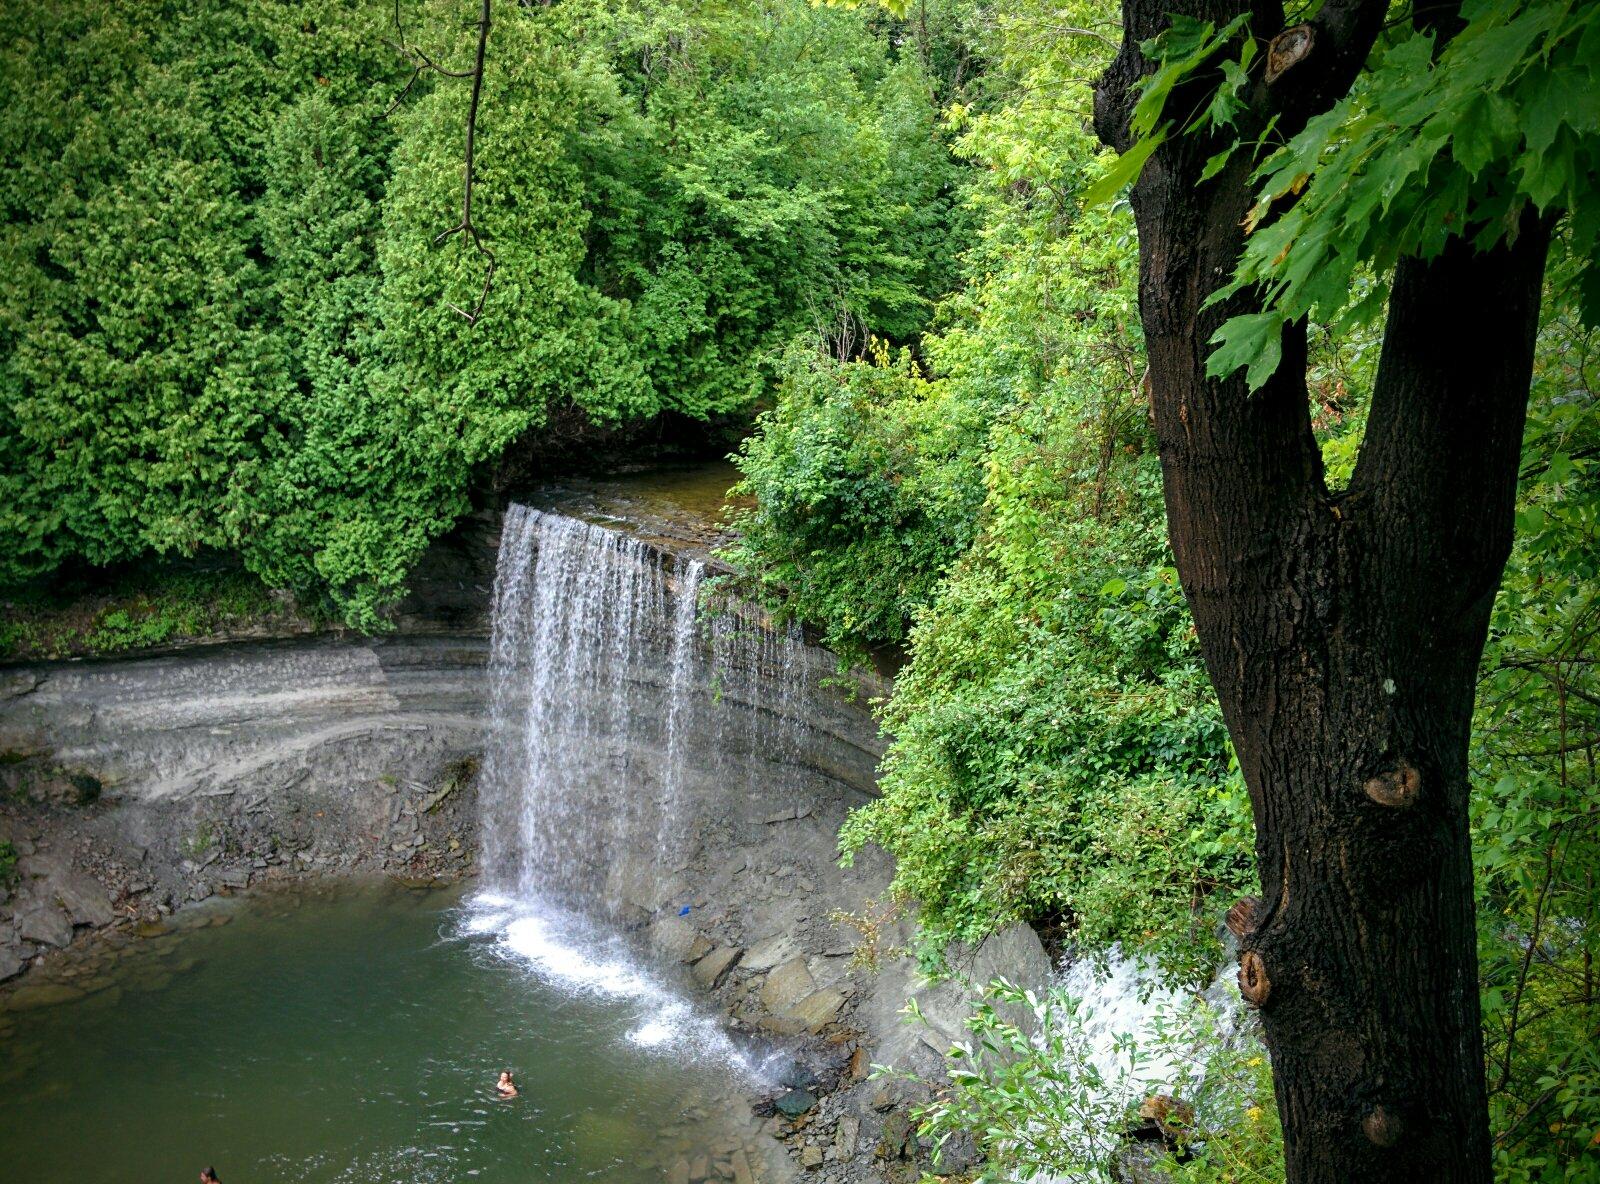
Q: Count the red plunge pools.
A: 0